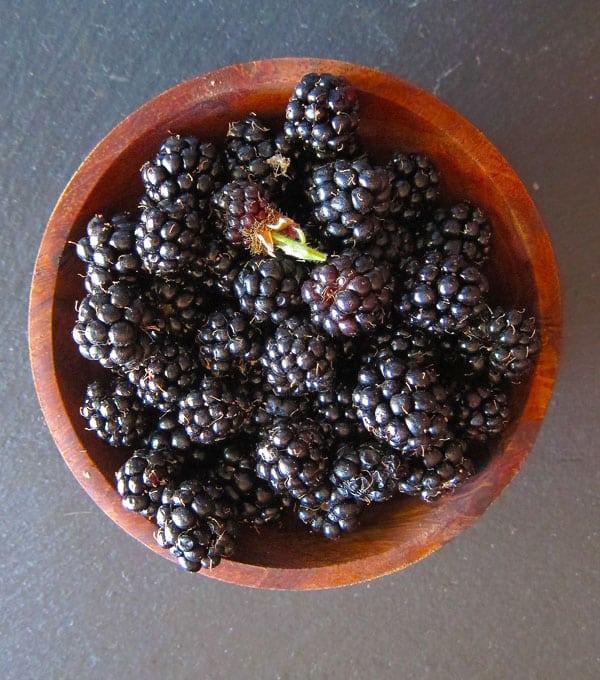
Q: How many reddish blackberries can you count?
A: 2